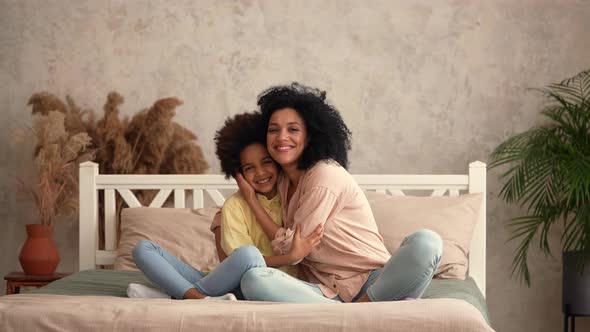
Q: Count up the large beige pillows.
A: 2